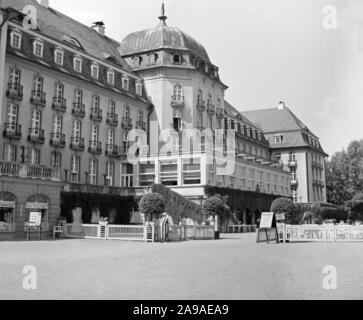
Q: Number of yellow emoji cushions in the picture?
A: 0